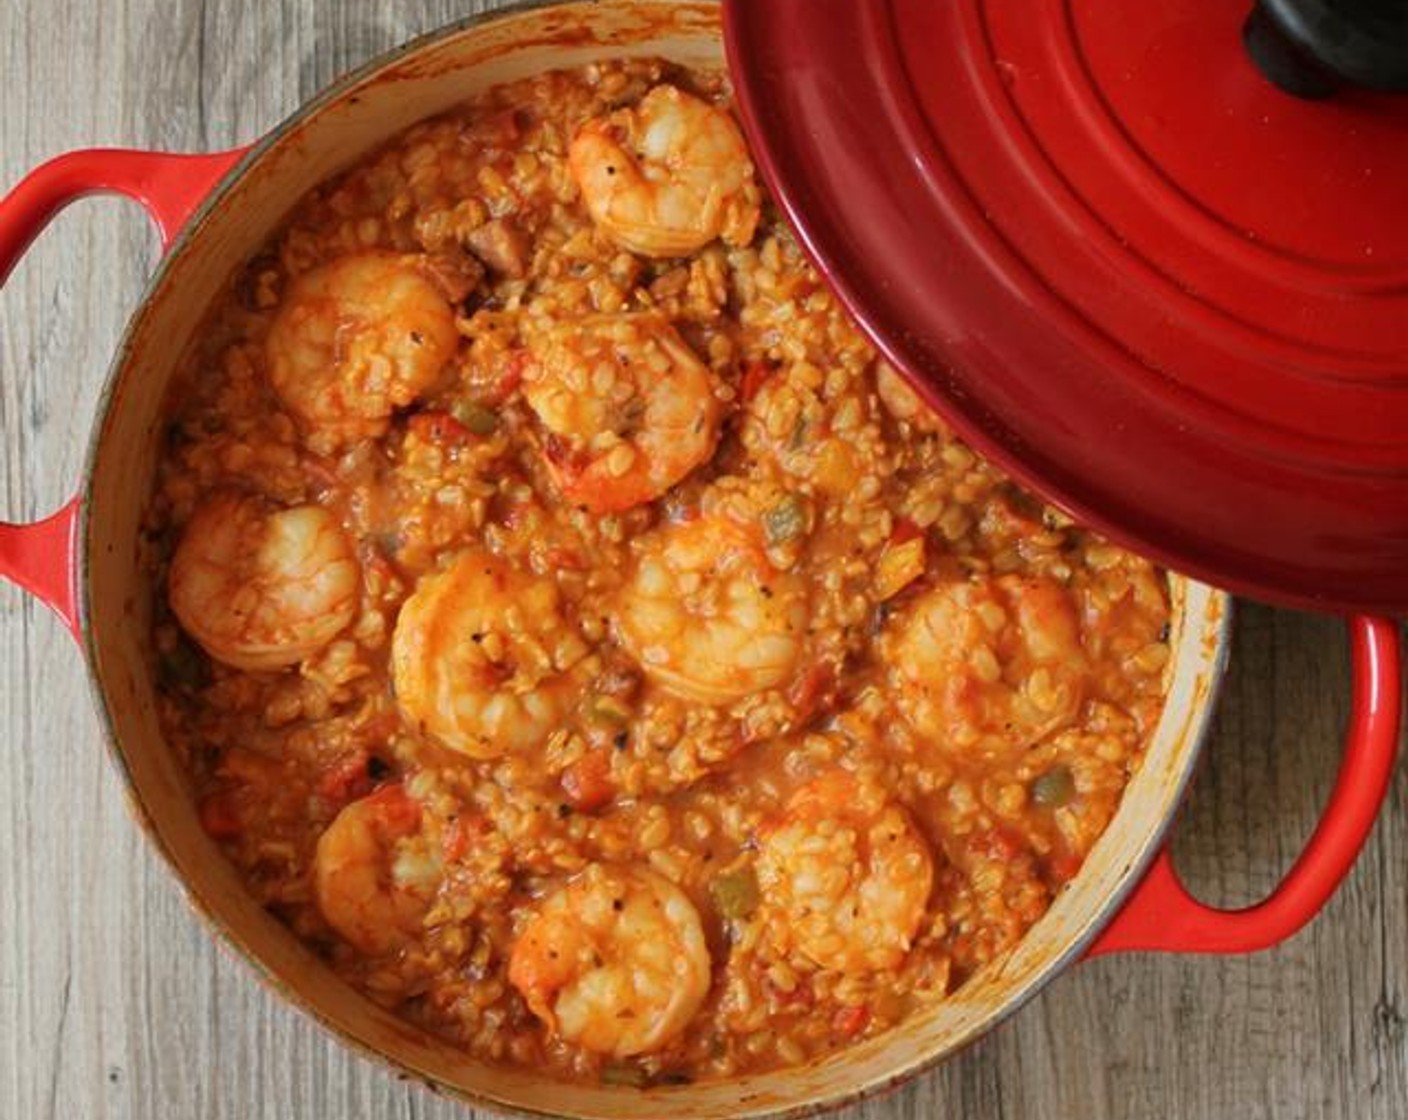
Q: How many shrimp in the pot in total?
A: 10